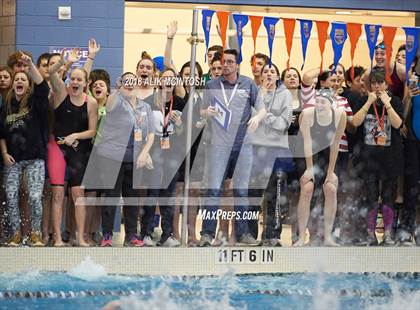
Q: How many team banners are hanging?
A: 13